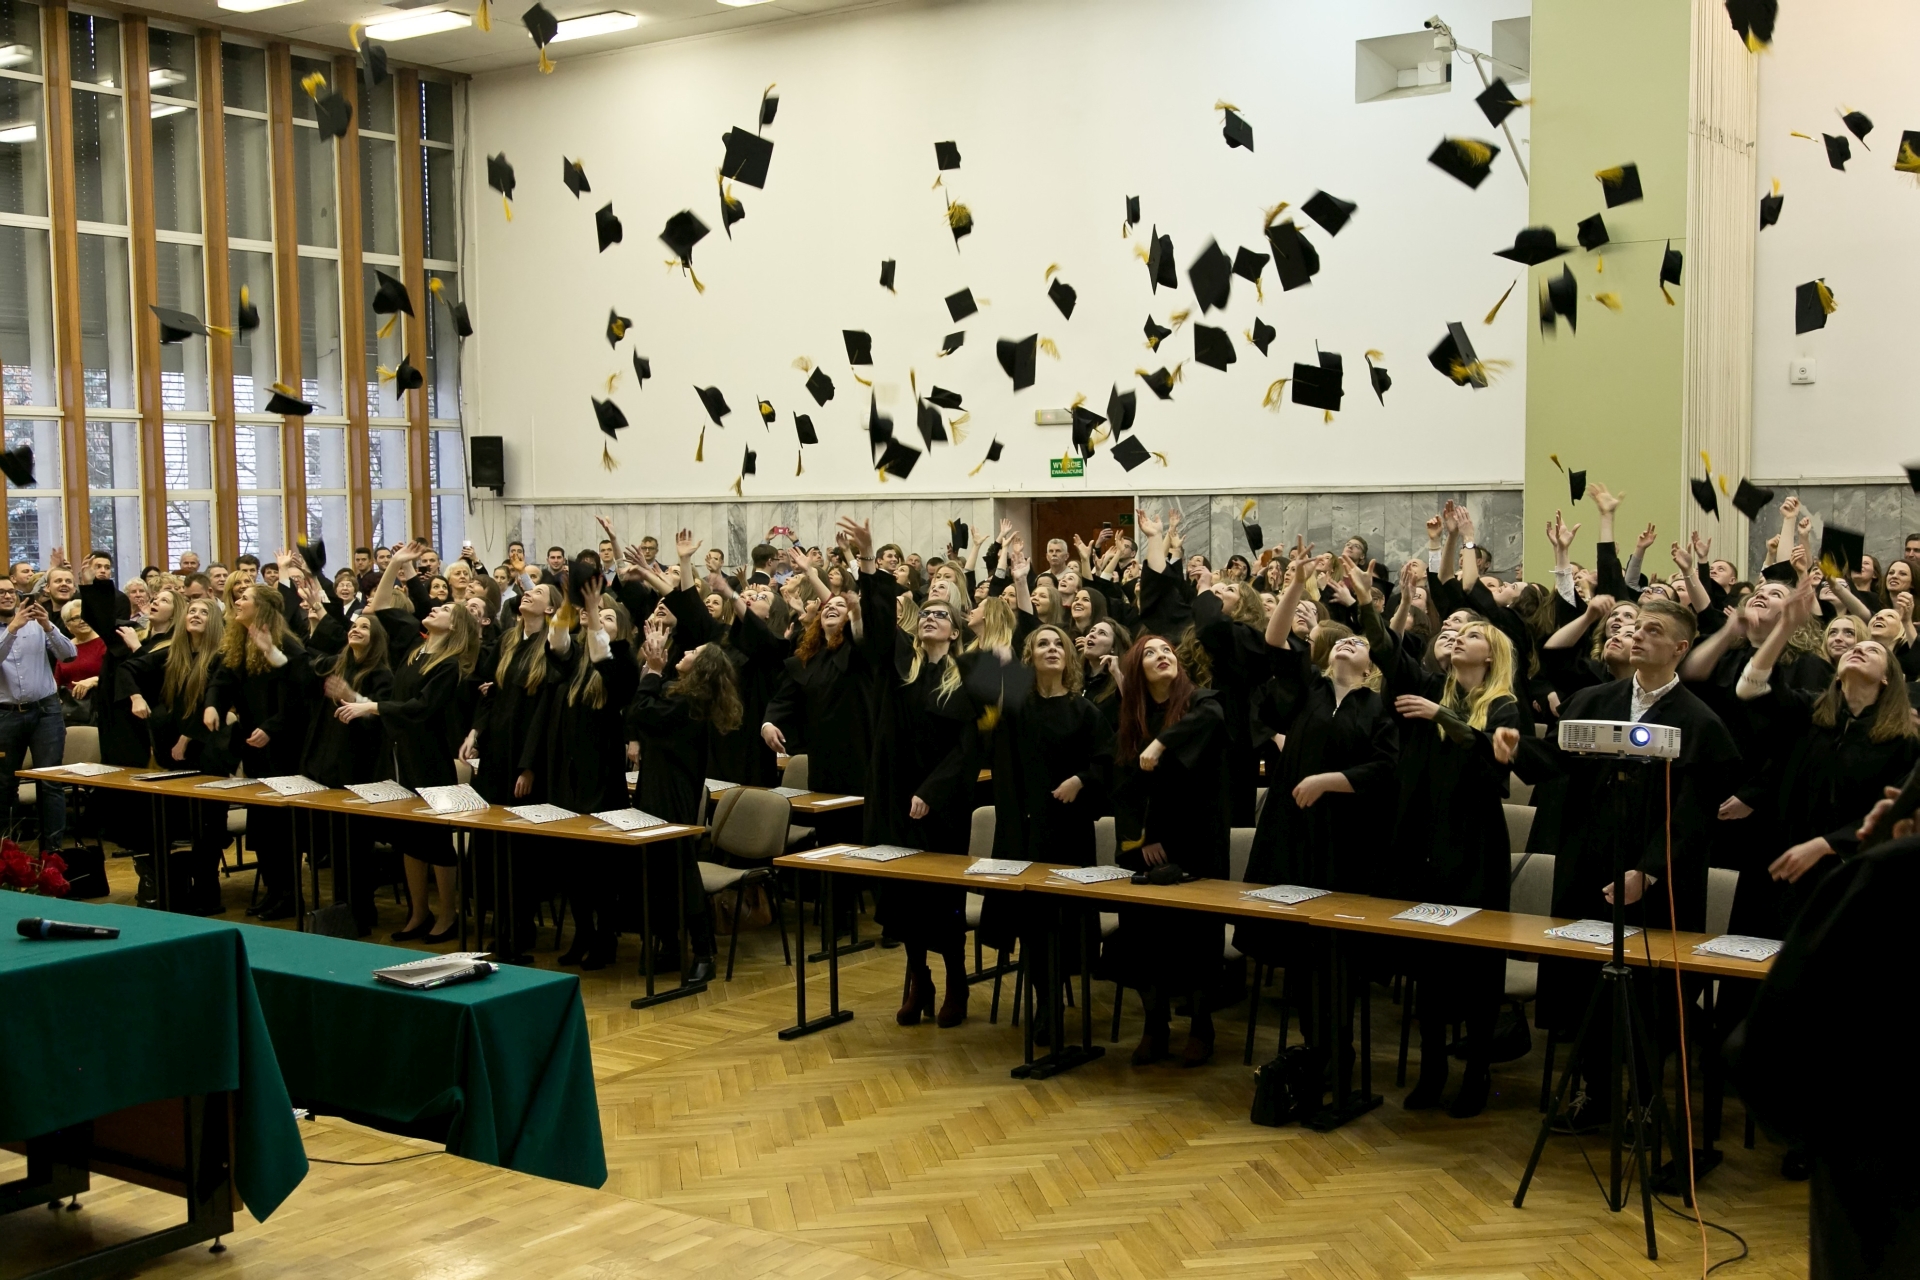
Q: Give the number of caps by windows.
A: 10